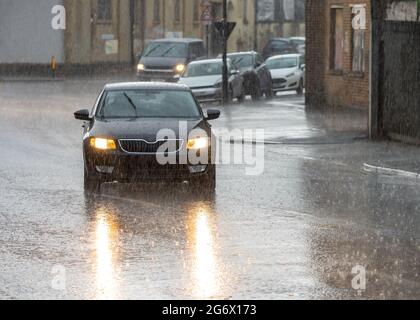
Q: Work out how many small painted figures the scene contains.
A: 0